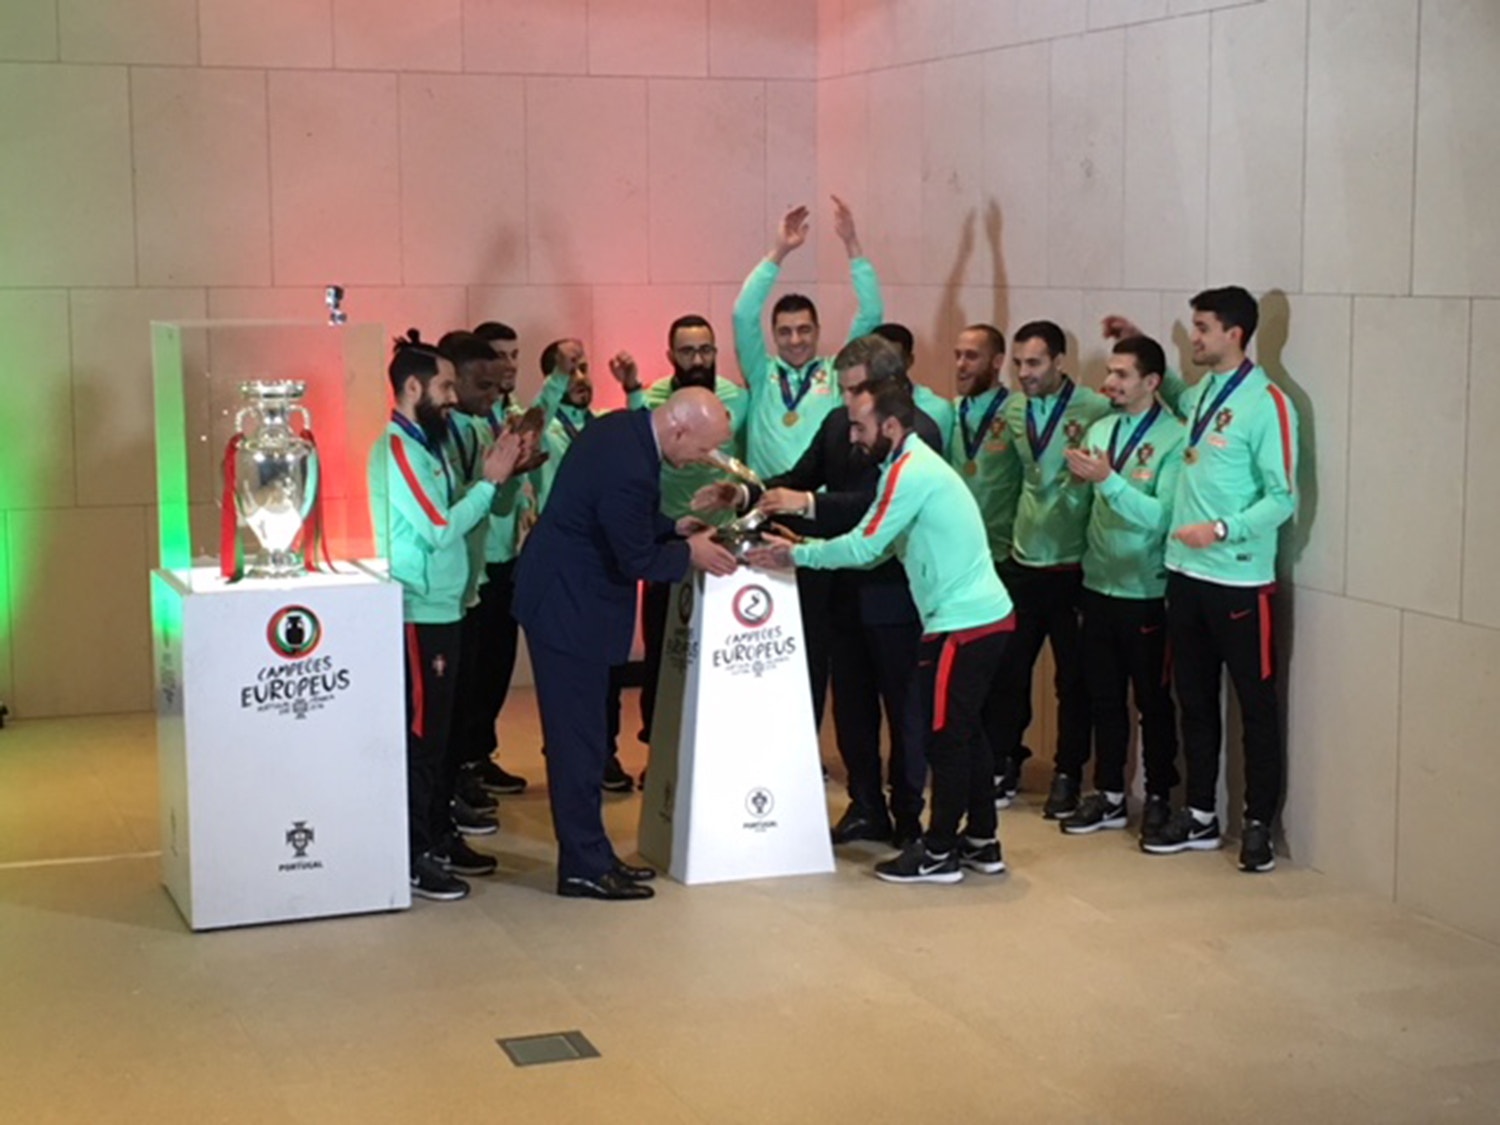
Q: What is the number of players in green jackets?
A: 12